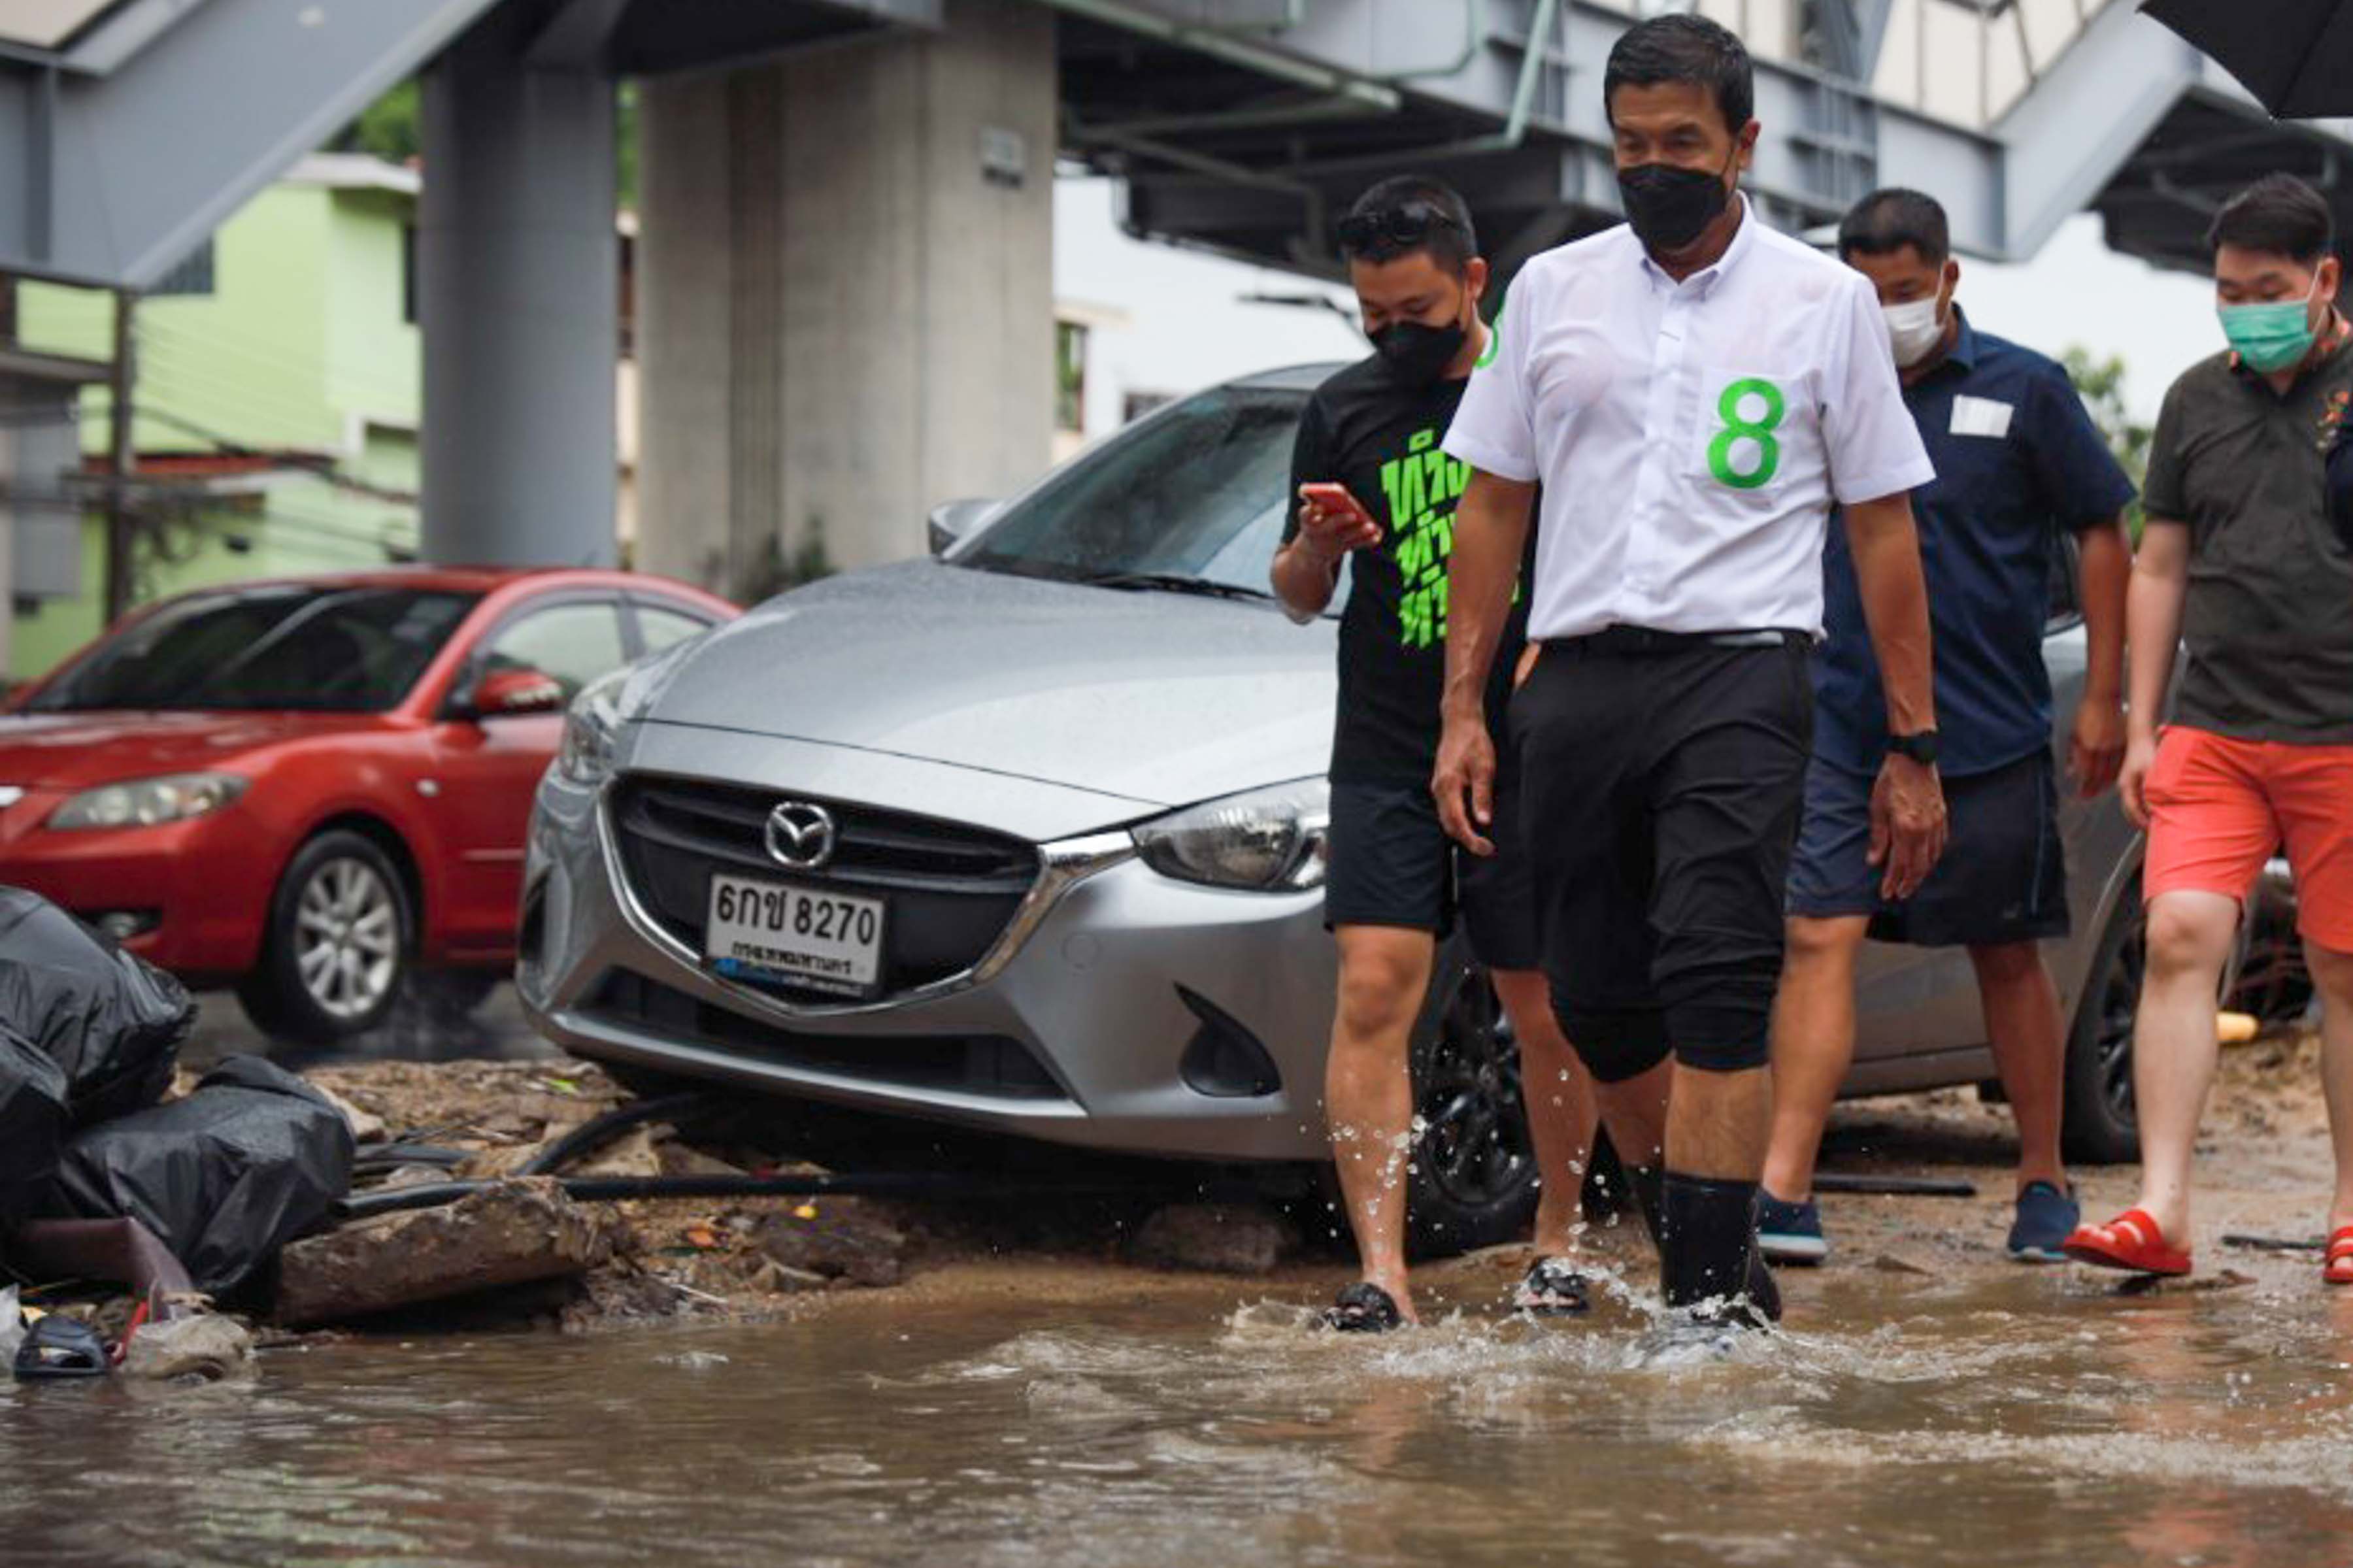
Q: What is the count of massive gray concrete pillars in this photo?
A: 2